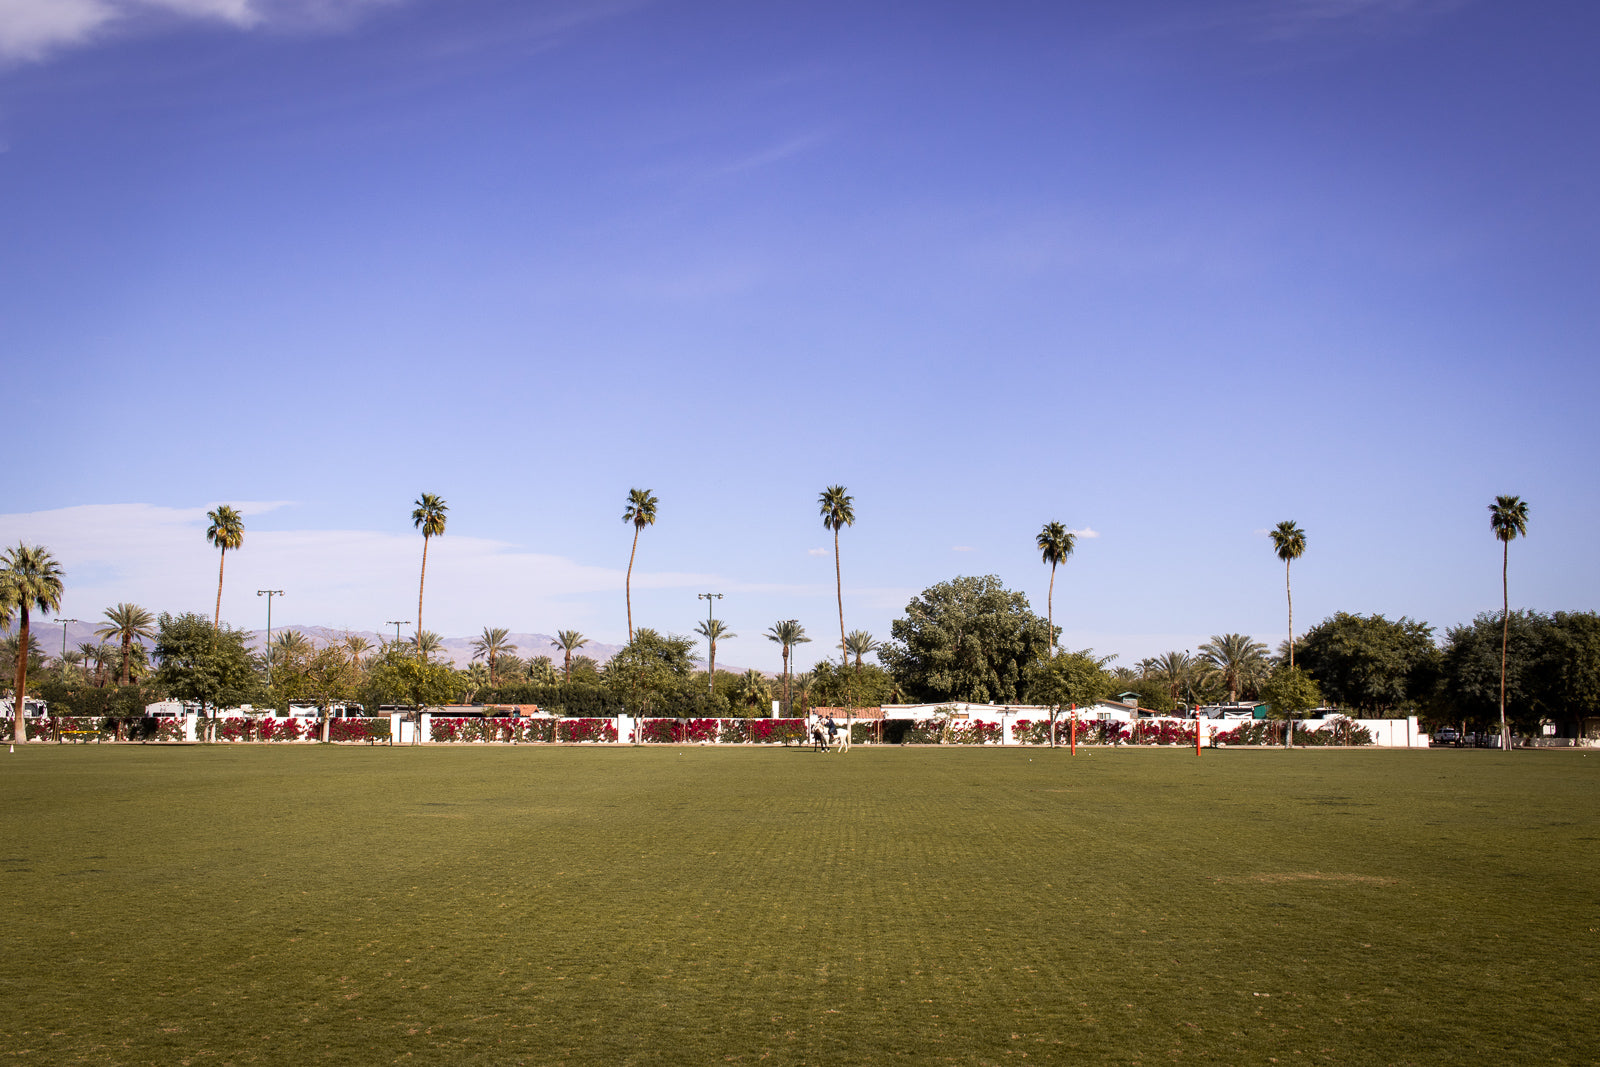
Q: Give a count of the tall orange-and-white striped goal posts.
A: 2